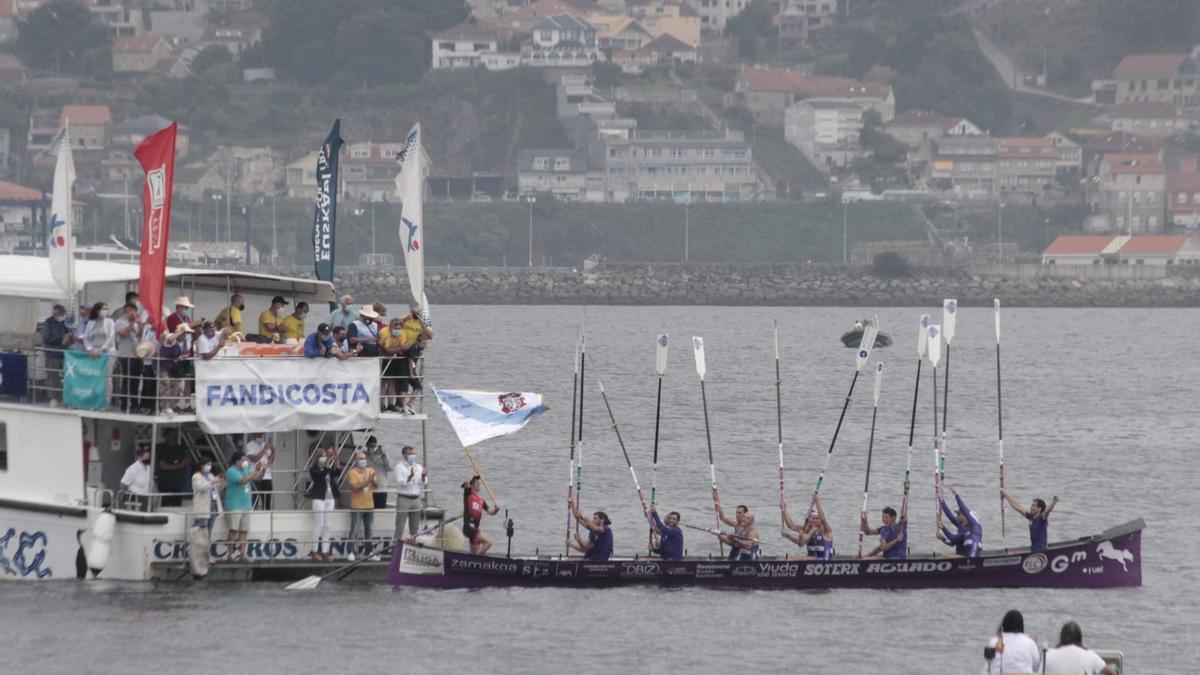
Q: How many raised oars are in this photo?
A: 12